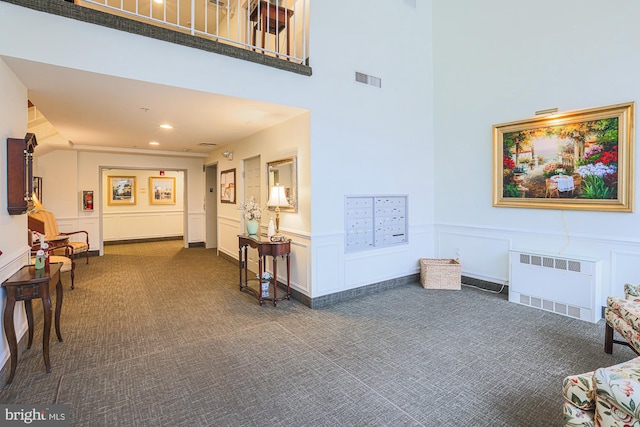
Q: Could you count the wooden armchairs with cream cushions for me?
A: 2